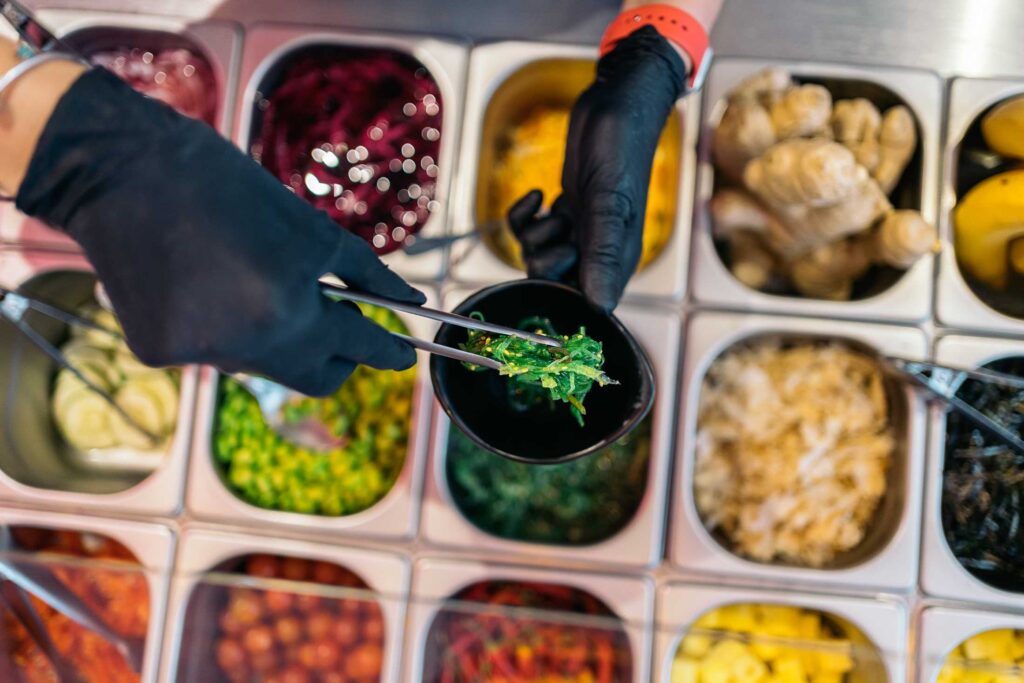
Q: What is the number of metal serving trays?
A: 15